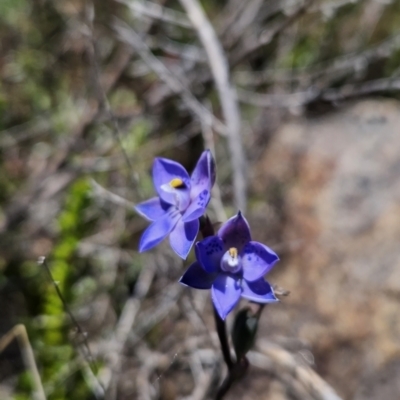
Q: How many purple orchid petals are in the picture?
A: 12